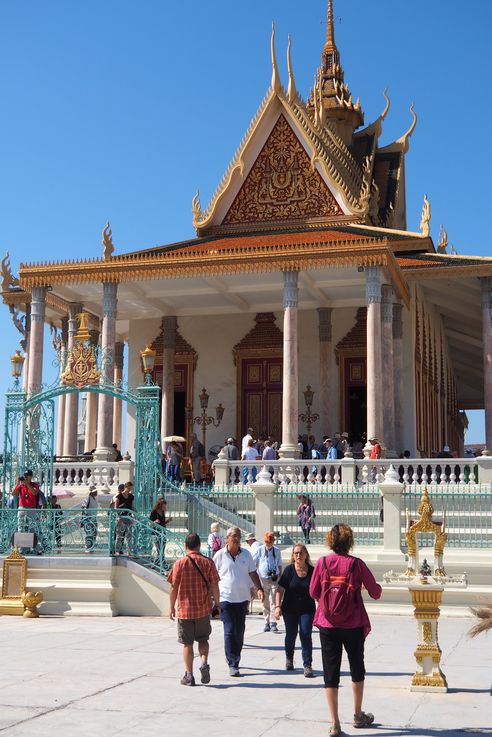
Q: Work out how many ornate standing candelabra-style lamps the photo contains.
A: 2